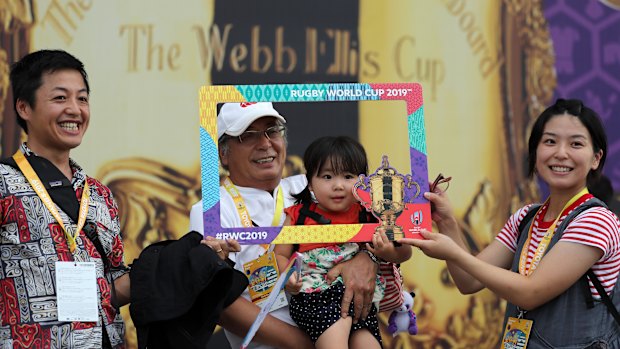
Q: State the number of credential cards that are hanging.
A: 3